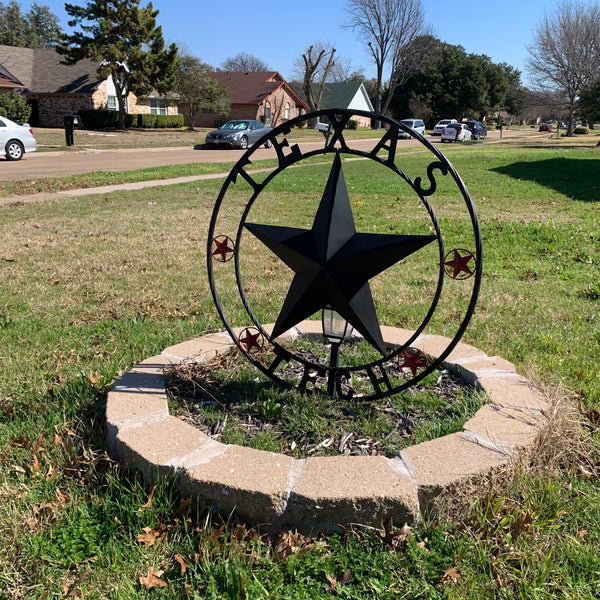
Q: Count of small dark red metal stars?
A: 4